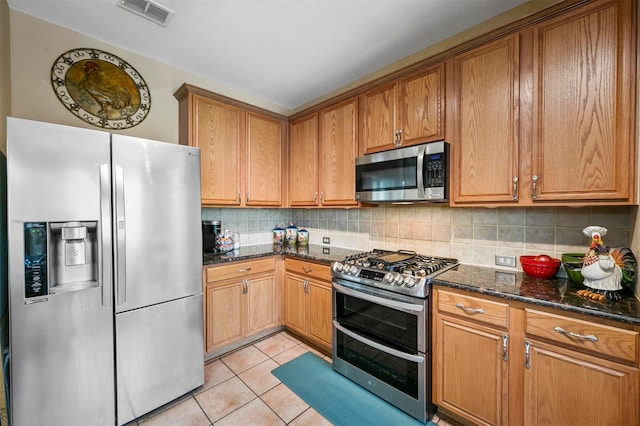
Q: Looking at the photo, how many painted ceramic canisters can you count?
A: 3